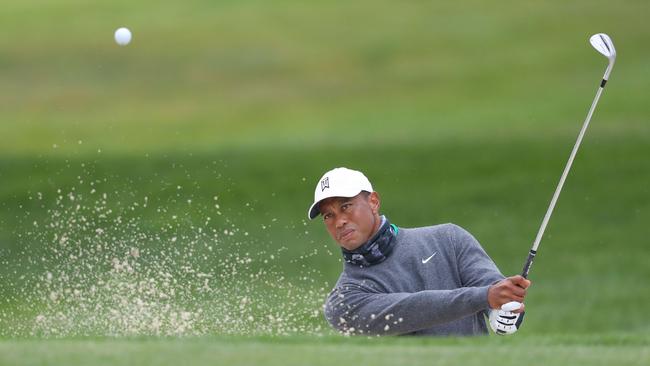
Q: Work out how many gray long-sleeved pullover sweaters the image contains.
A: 1